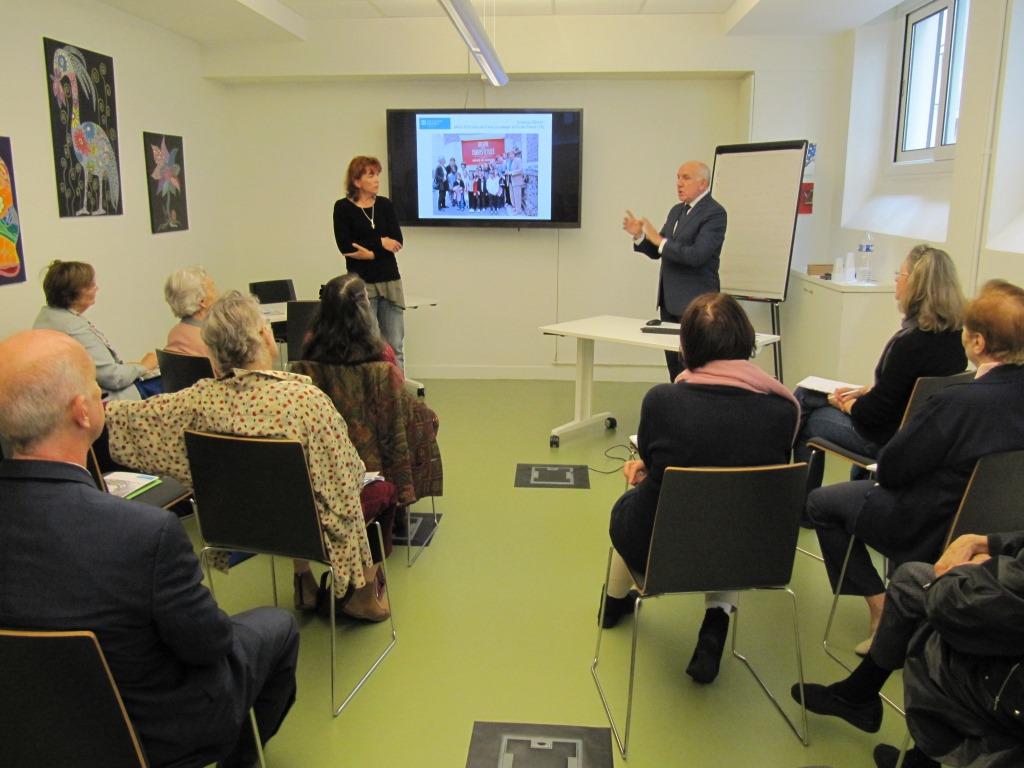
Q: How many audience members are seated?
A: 9